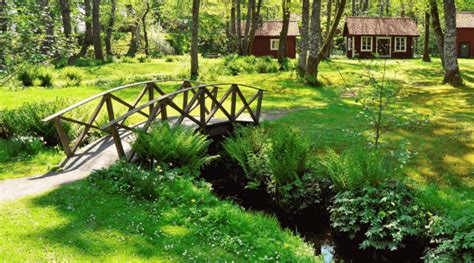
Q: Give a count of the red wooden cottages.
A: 3